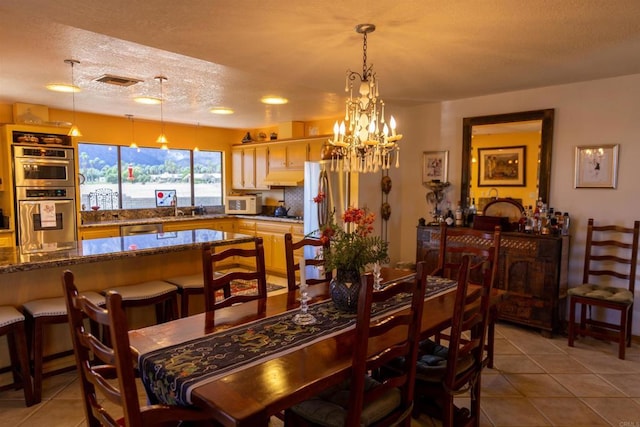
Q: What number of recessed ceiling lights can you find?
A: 4